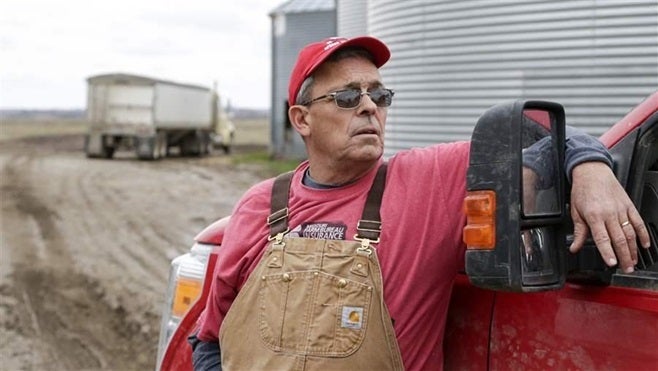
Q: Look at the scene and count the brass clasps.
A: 2